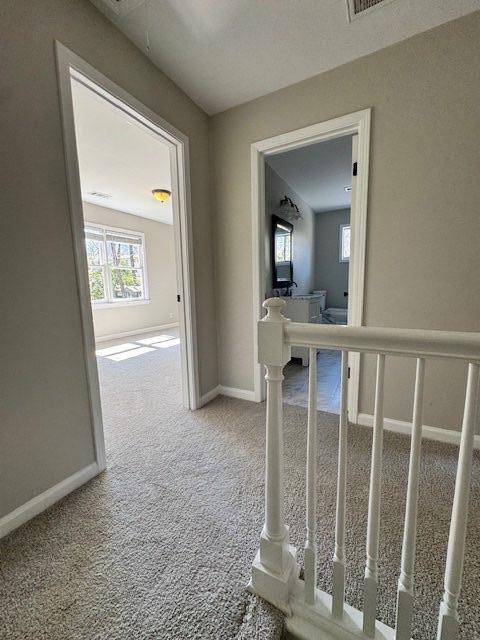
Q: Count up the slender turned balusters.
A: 5